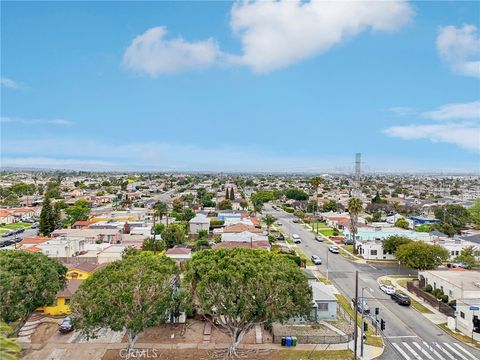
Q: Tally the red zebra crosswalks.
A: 0